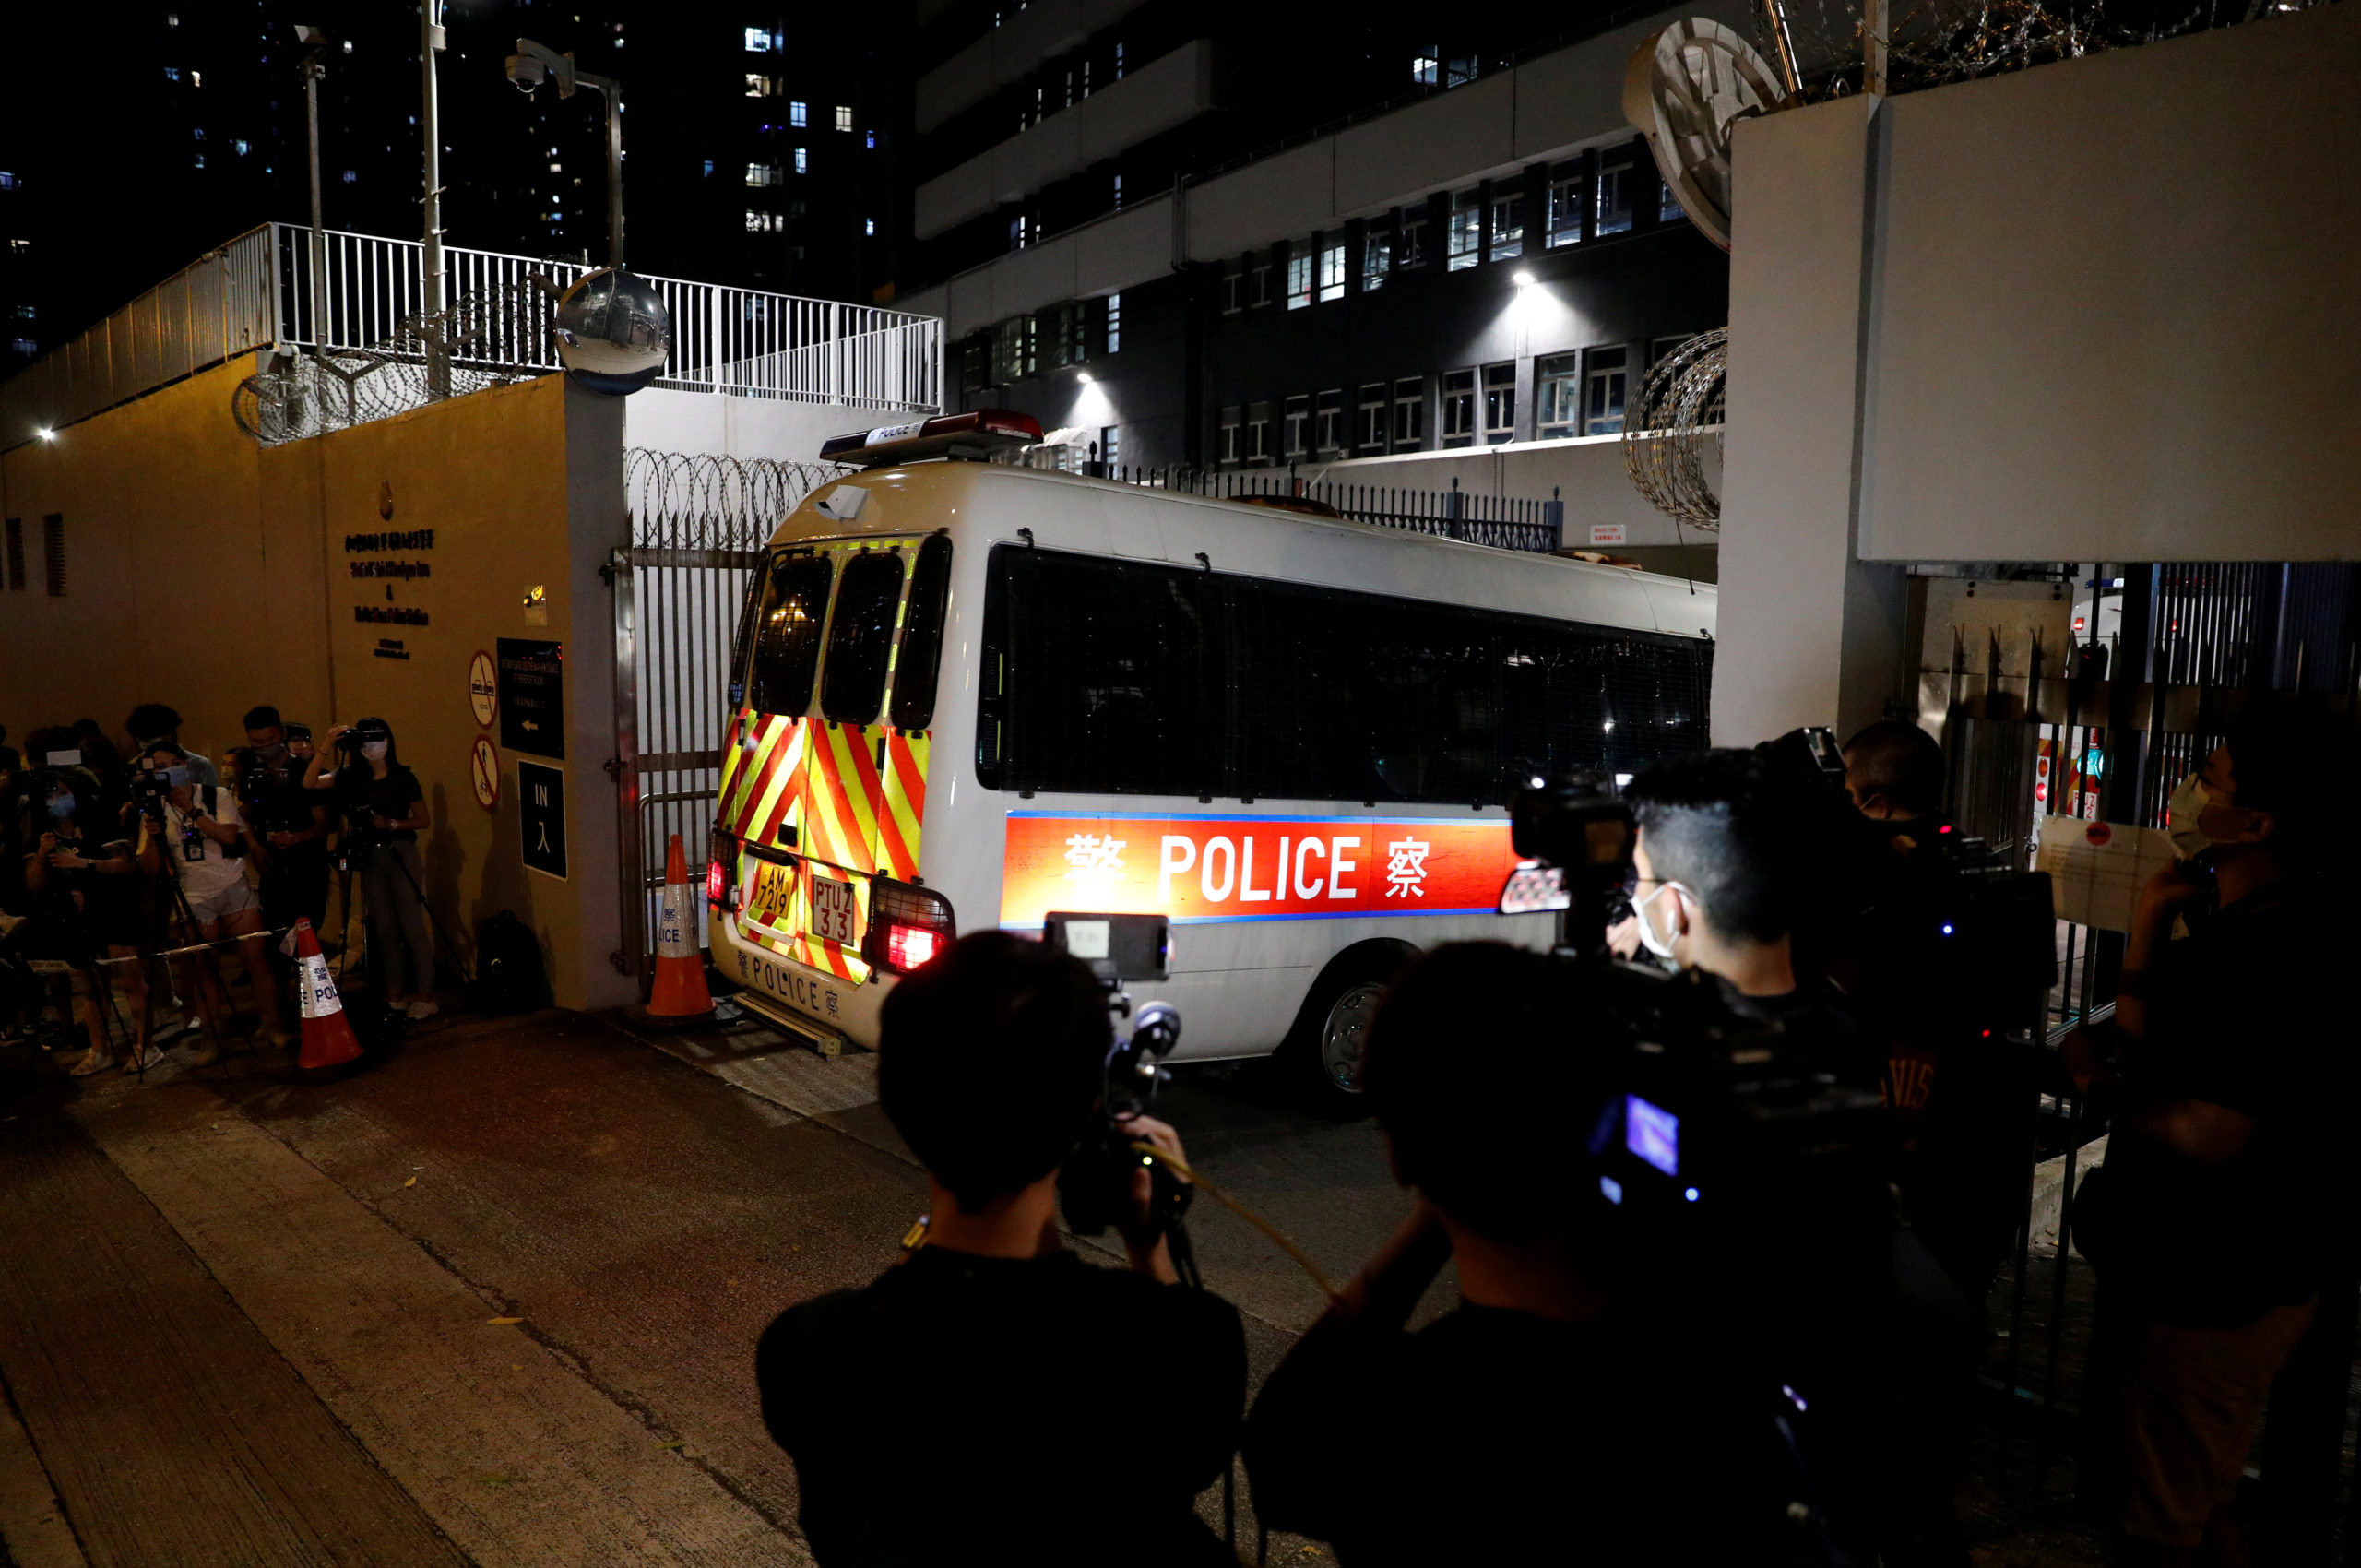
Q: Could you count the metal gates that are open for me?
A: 1